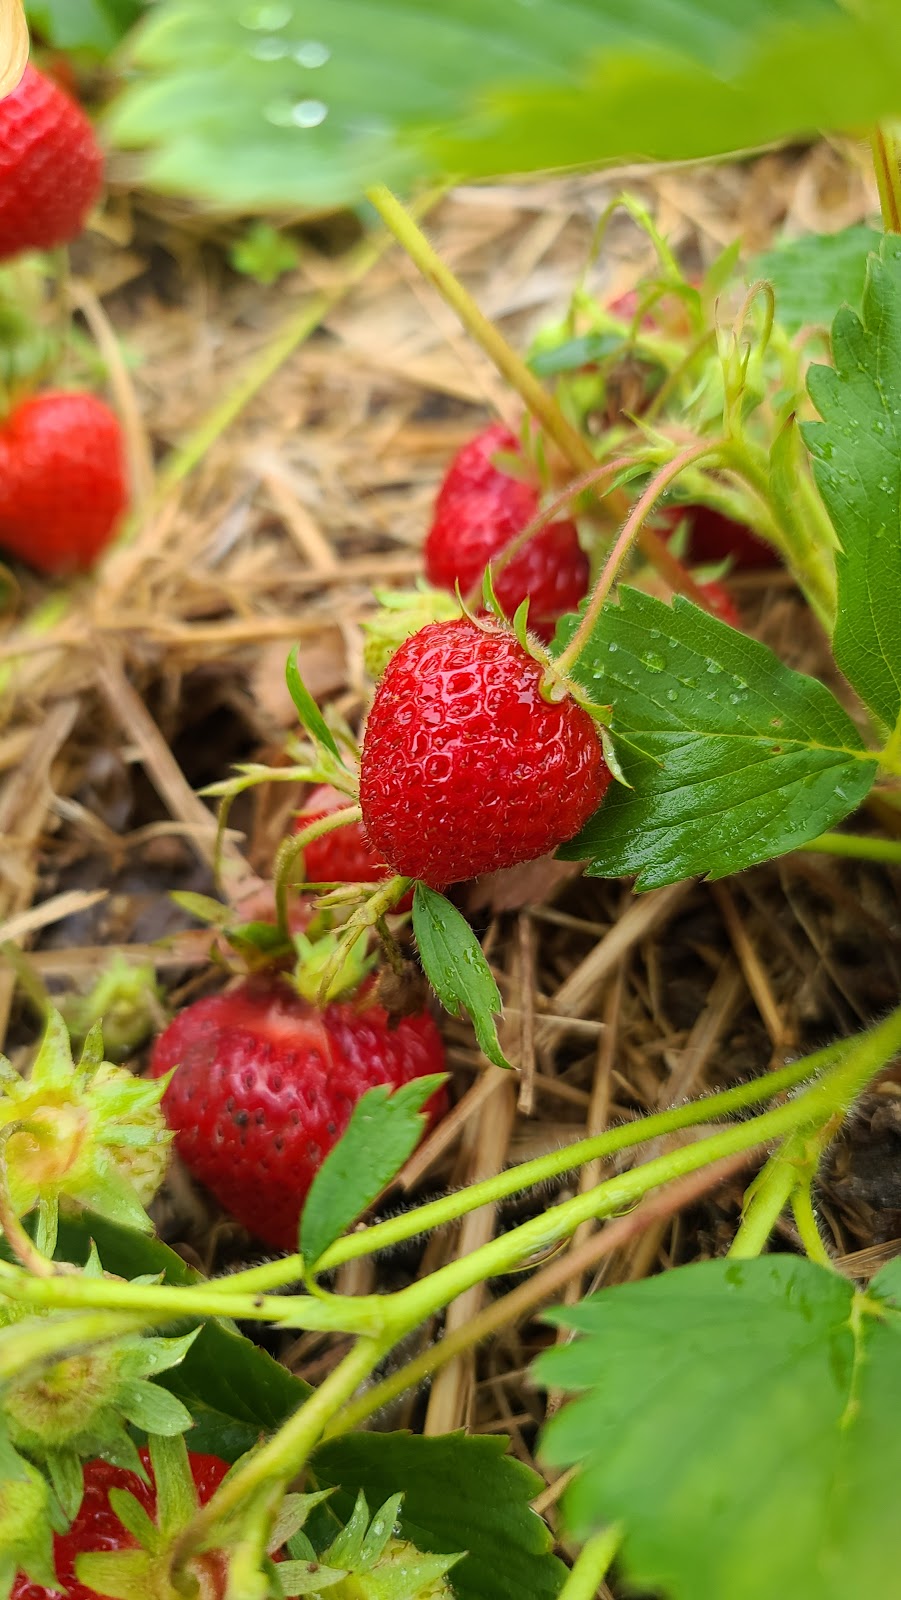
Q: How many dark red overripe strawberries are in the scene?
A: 1